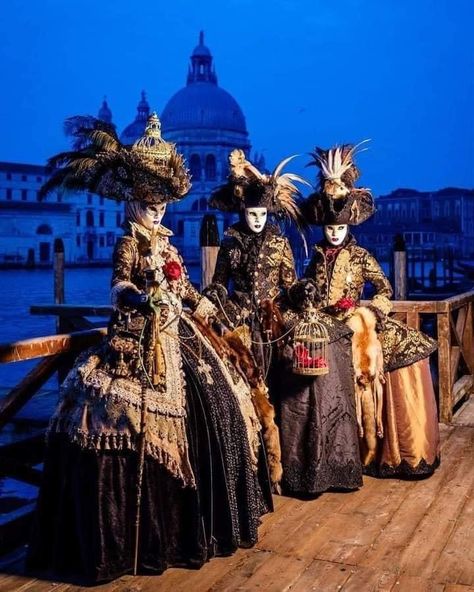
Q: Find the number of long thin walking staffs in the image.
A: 1